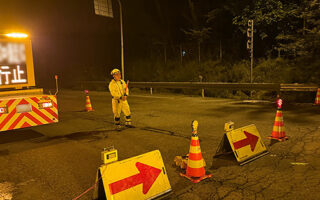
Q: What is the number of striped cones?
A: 4